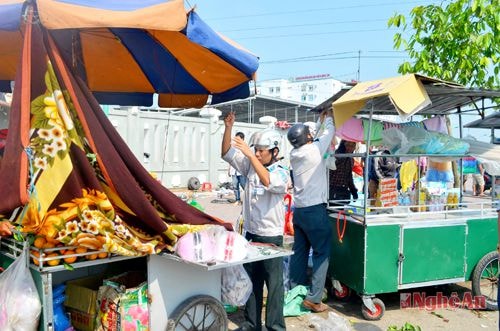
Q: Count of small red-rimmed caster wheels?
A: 2